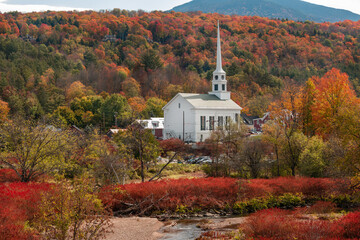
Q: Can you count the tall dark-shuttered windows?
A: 4